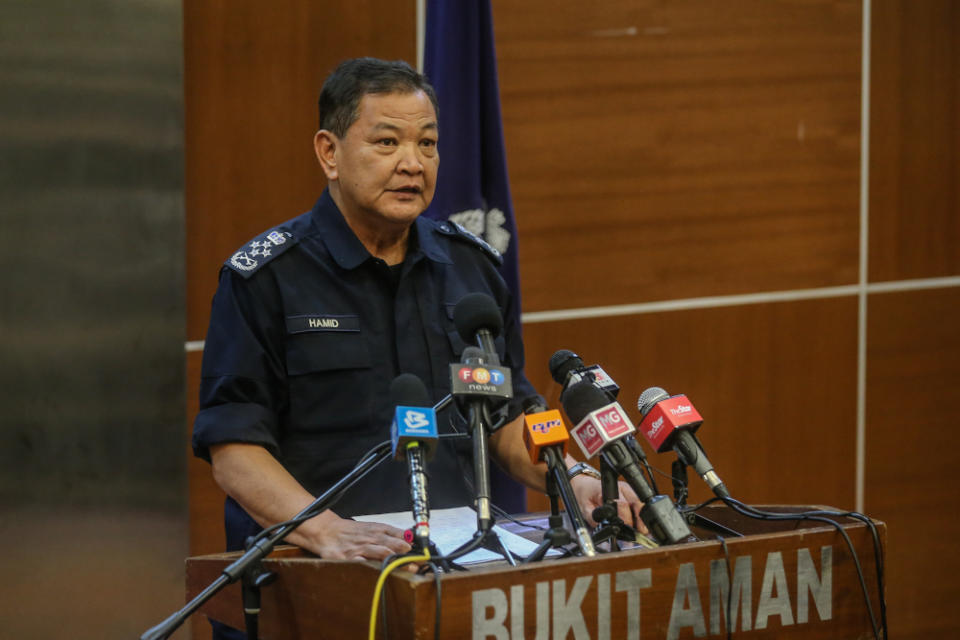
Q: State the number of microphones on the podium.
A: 7